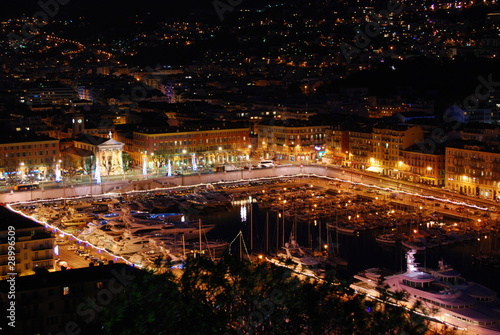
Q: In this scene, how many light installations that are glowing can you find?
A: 5